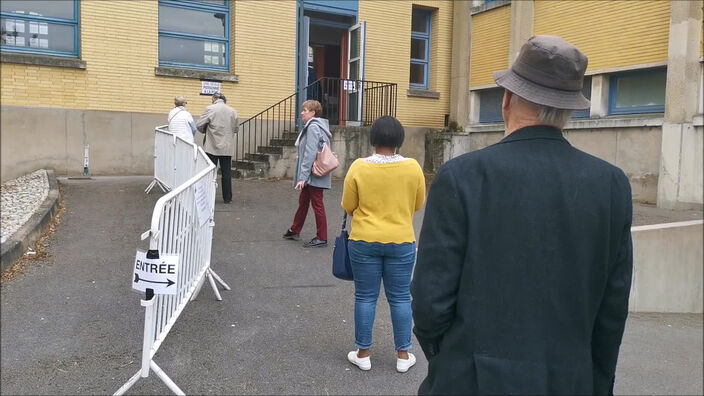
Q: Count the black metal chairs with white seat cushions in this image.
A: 0